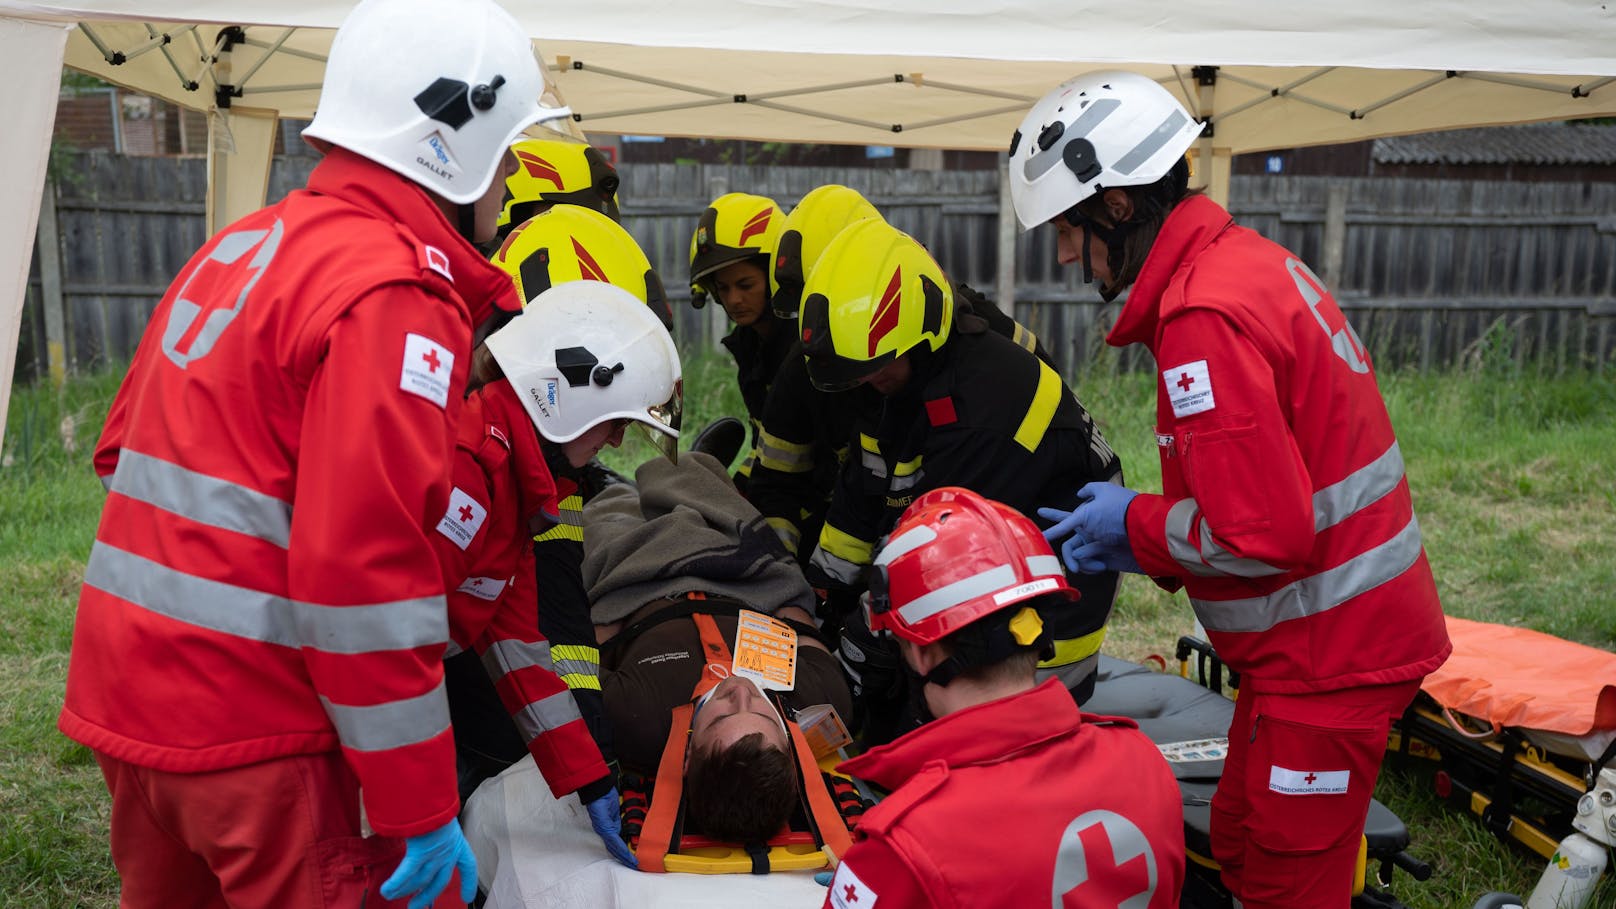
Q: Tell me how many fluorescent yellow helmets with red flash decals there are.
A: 5